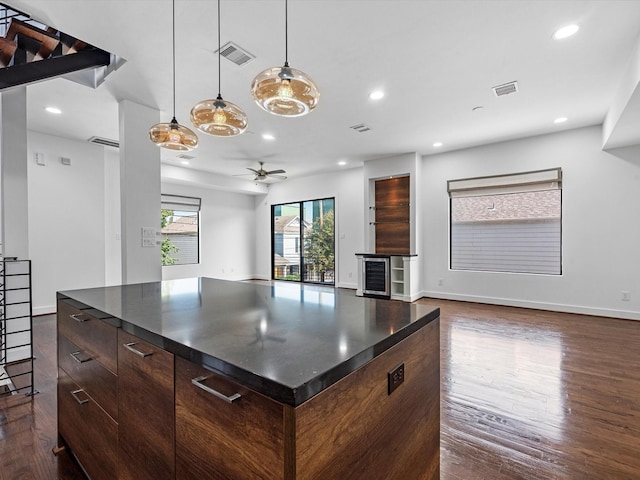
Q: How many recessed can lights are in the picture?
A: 8